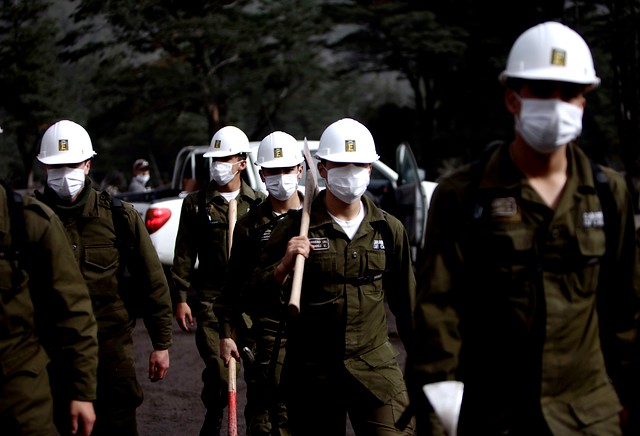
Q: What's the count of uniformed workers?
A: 6